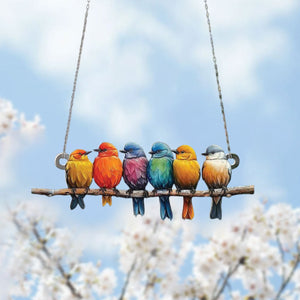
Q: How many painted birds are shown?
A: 6